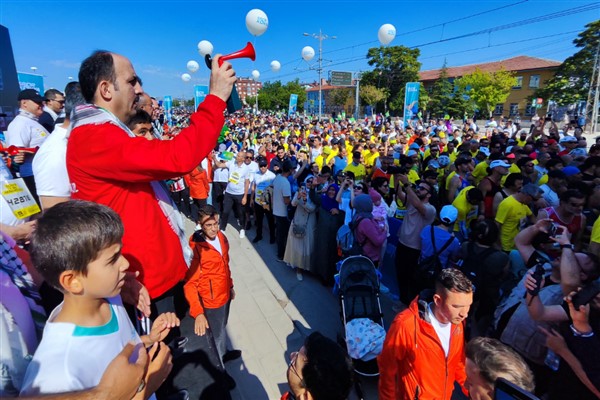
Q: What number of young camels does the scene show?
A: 0